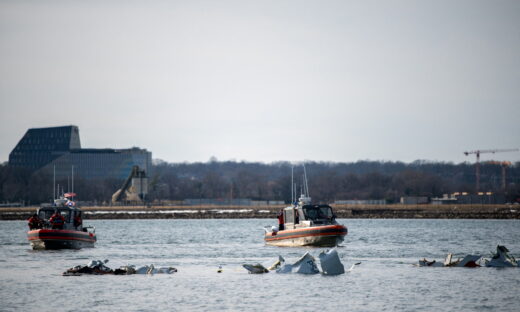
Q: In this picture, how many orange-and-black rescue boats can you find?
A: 2